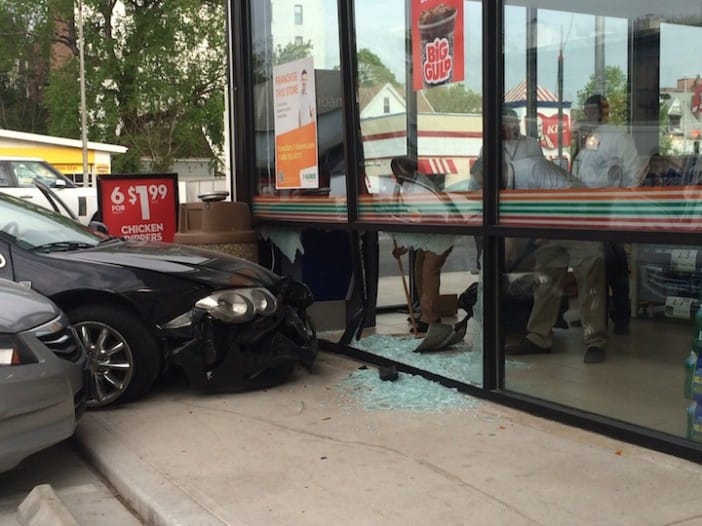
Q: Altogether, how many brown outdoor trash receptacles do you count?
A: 1